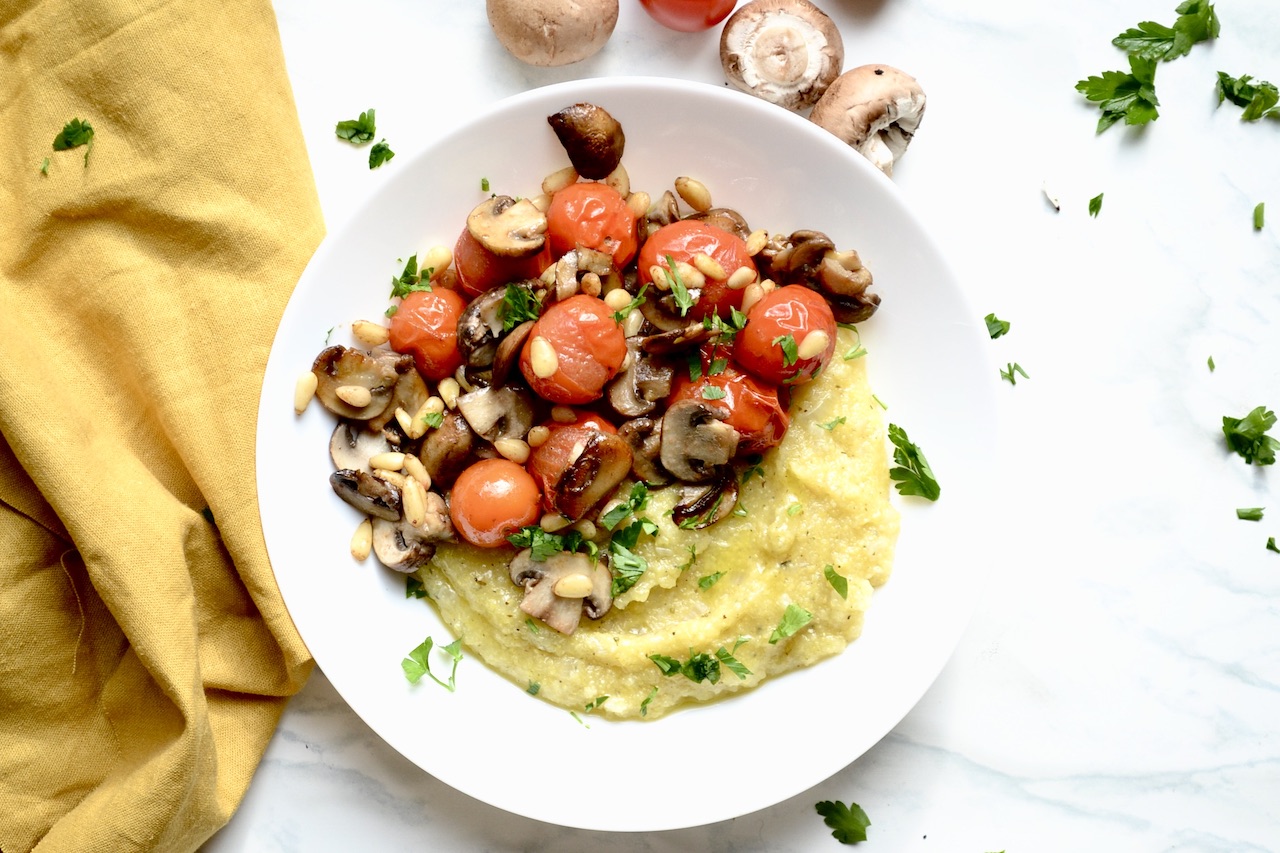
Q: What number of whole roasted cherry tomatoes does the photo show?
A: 9